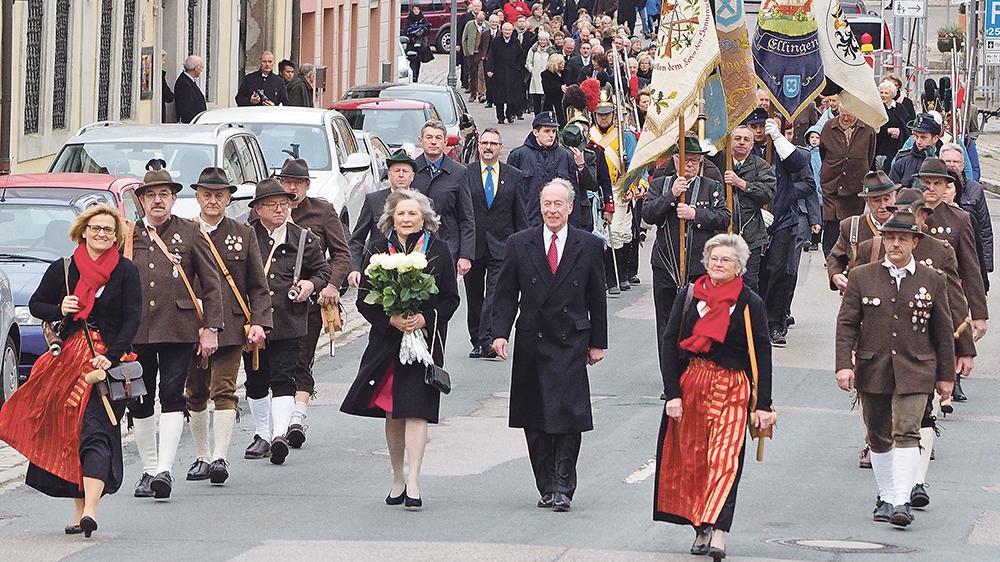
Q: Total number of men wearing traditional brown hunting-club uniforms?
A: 8